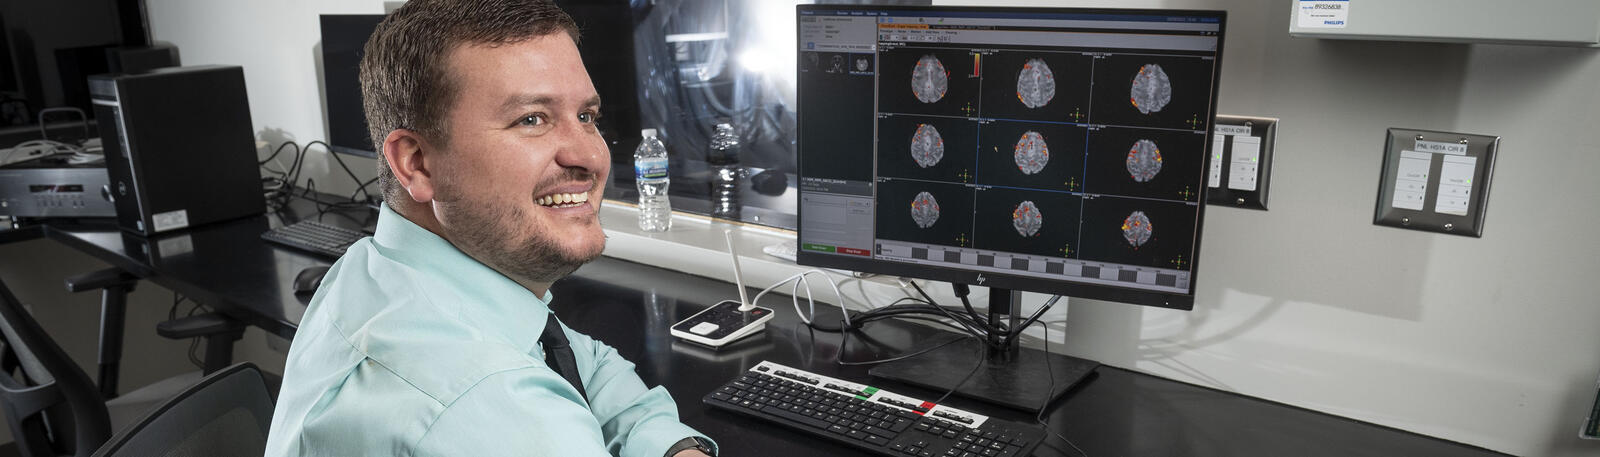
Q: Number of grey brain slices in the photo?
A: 9